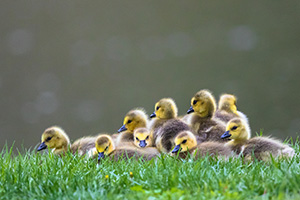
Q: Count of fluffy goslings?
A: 9